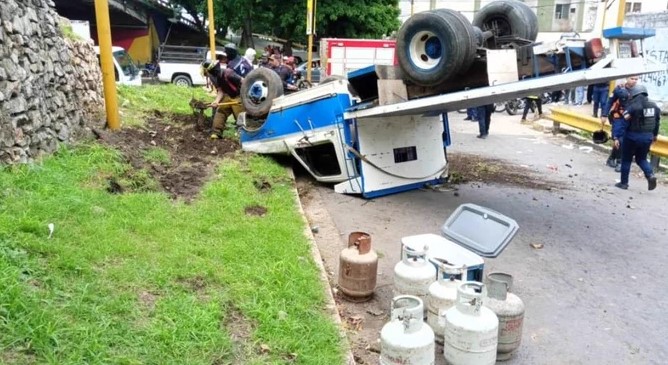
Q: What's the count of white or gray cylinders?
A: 5